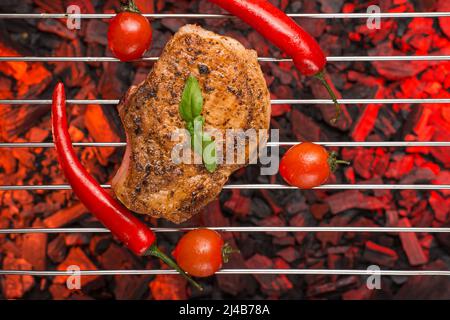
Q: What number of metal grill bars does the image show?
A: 7